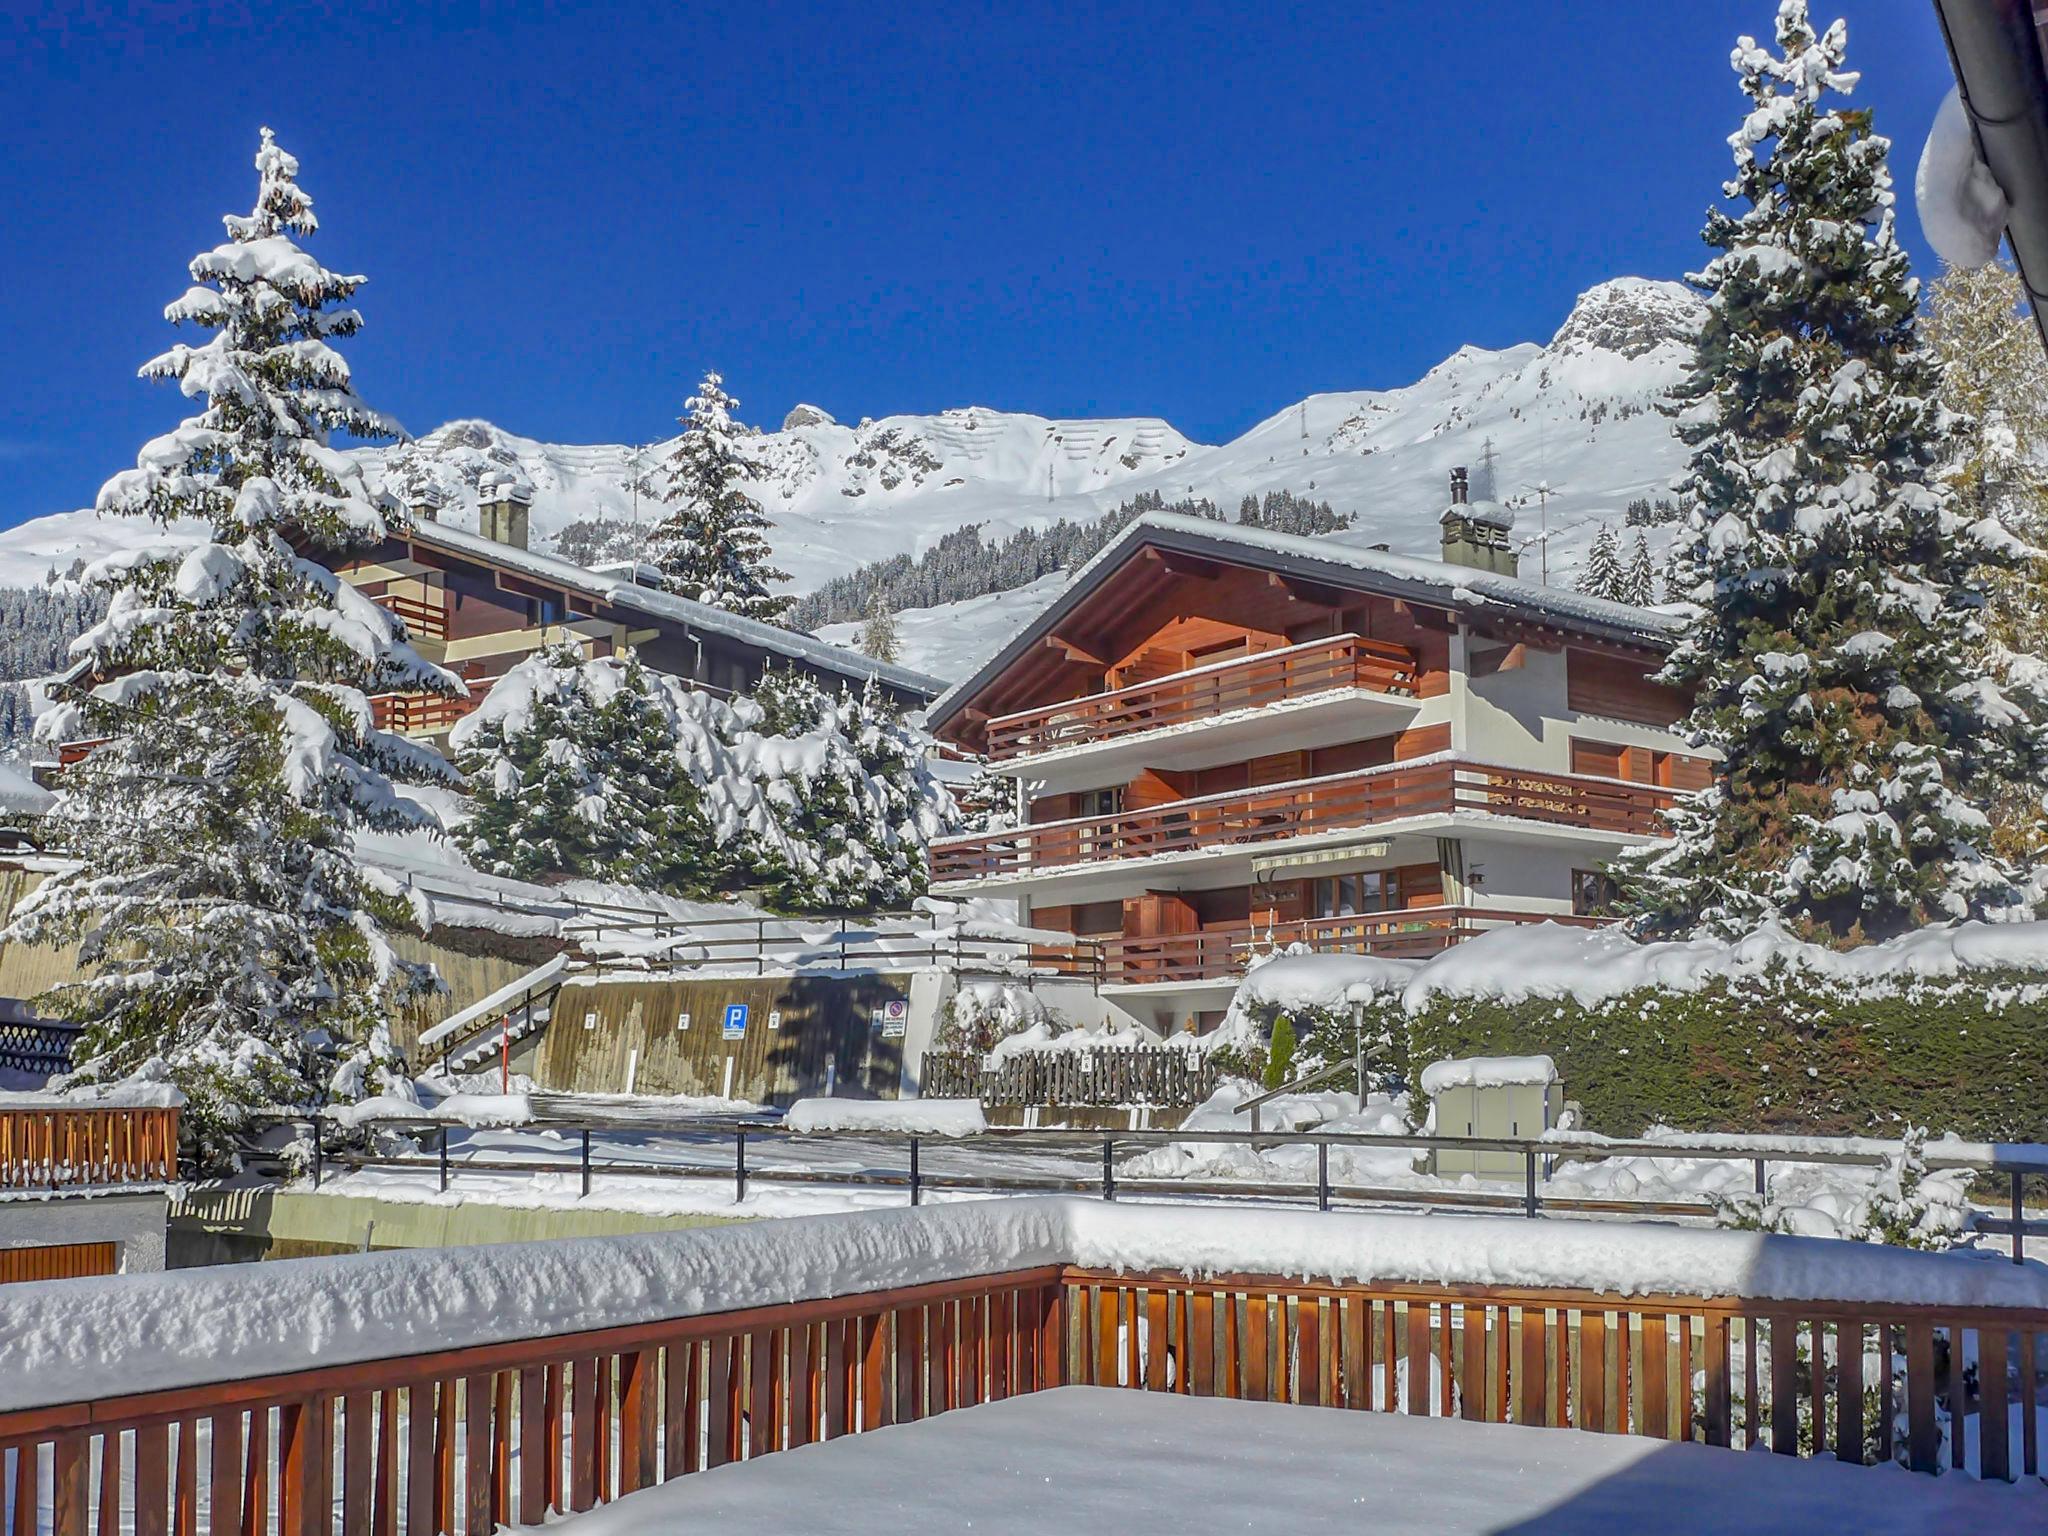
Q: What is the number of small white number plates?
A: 7